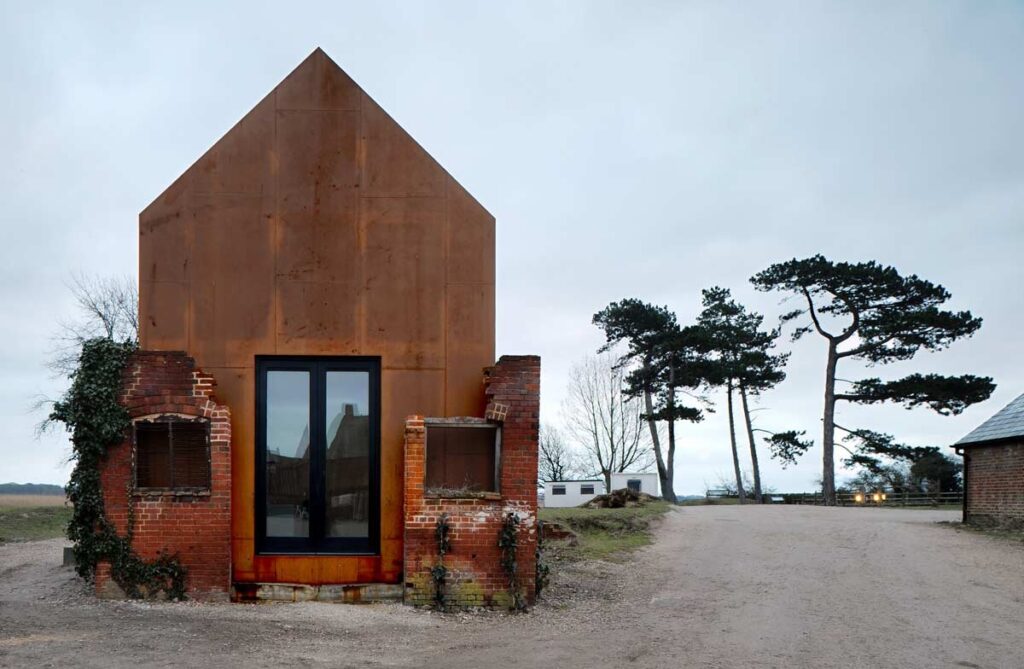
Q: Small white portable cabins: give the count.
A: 2